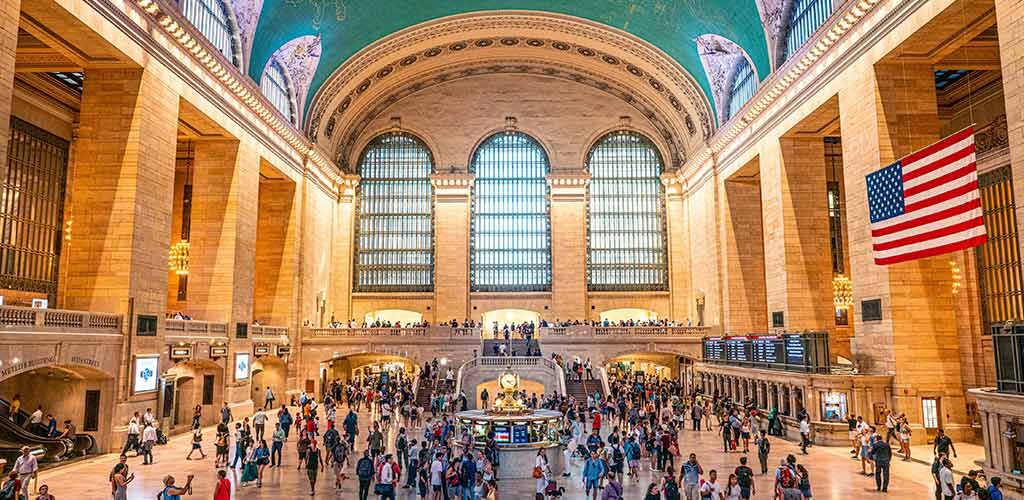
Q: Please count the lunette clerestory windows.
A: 4